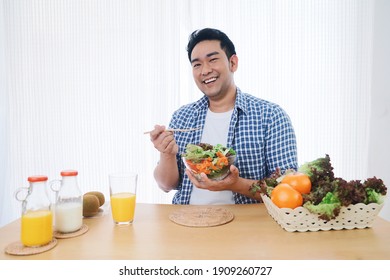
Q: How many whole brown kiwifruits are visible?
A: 2